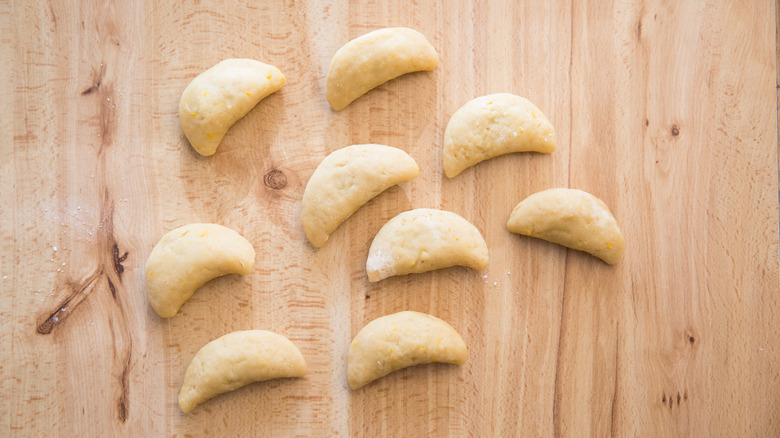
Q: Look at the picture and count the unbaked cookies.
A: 9